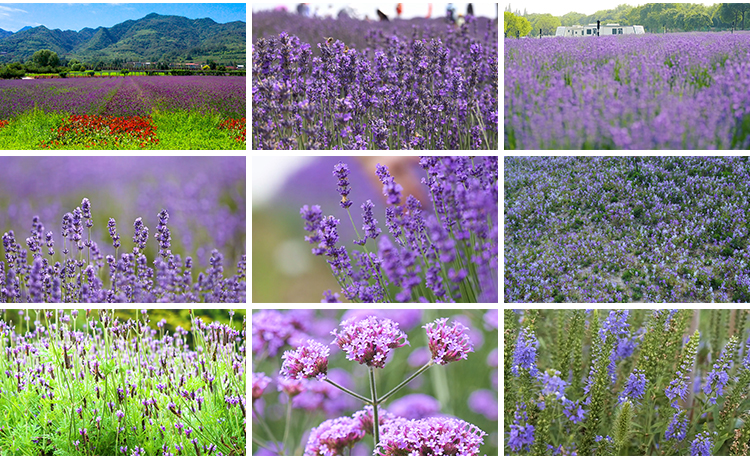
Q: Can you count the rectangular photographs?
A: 9